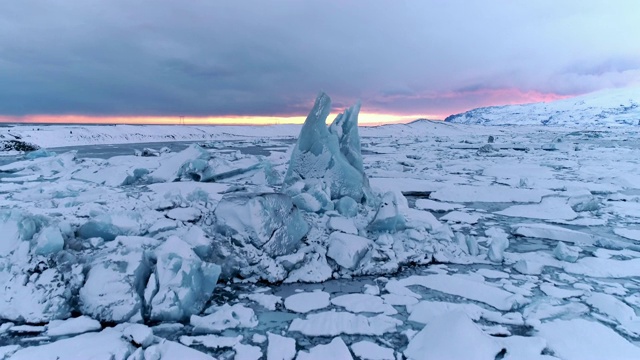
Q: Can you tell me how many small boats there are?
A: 0